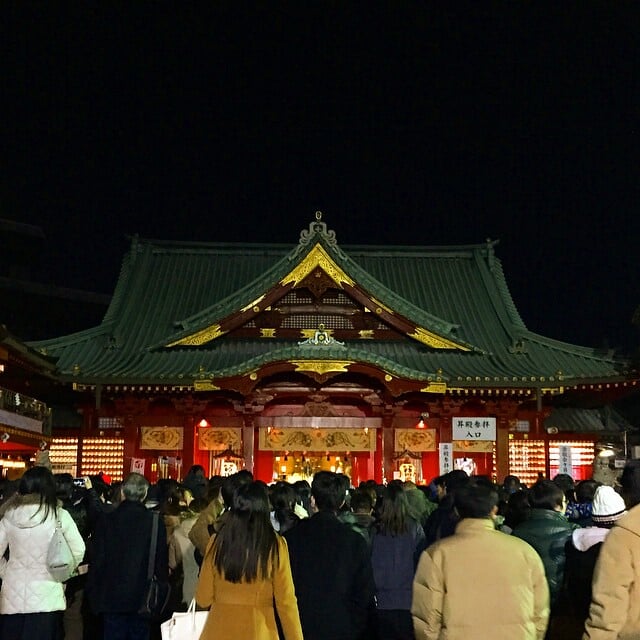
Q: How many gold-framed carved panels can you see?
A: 5